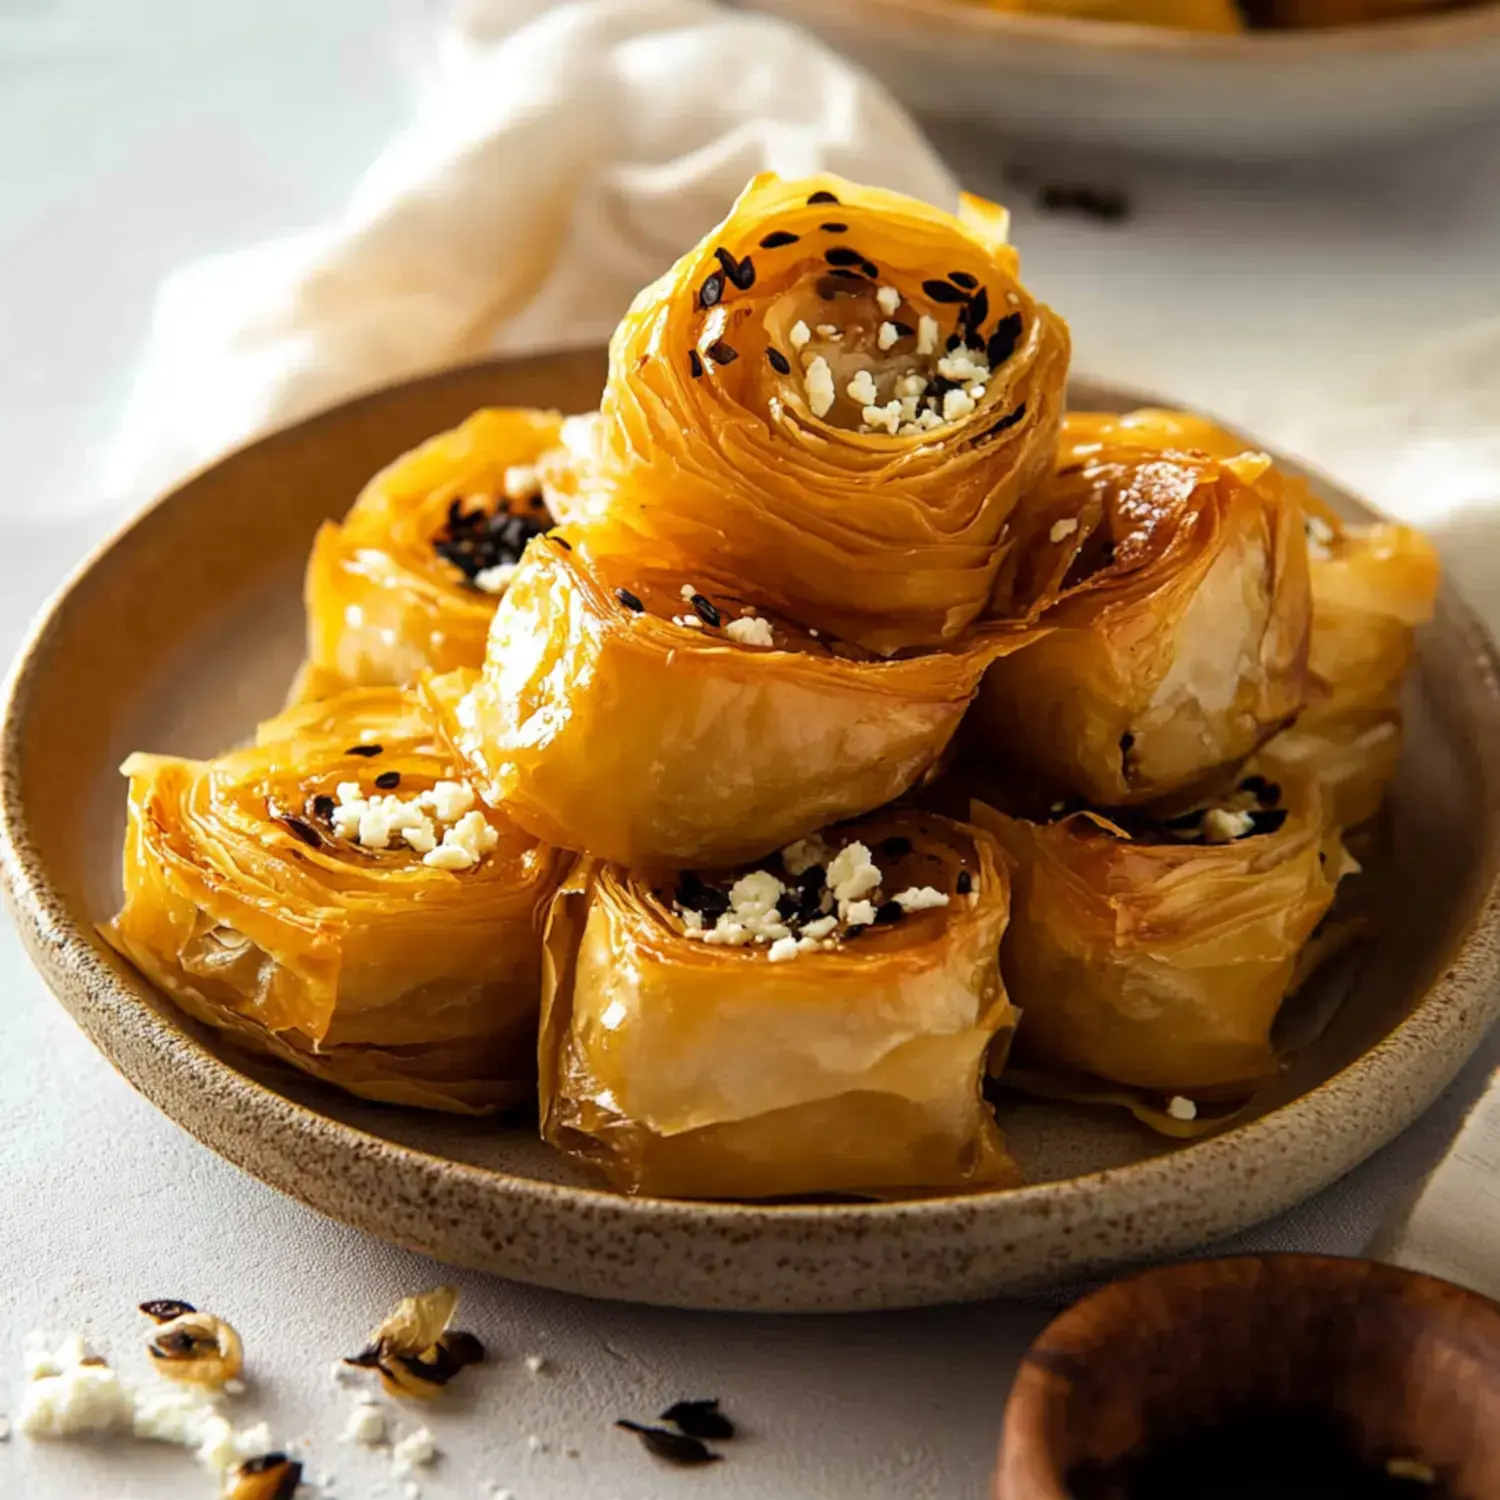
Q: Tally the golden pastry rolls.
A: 8